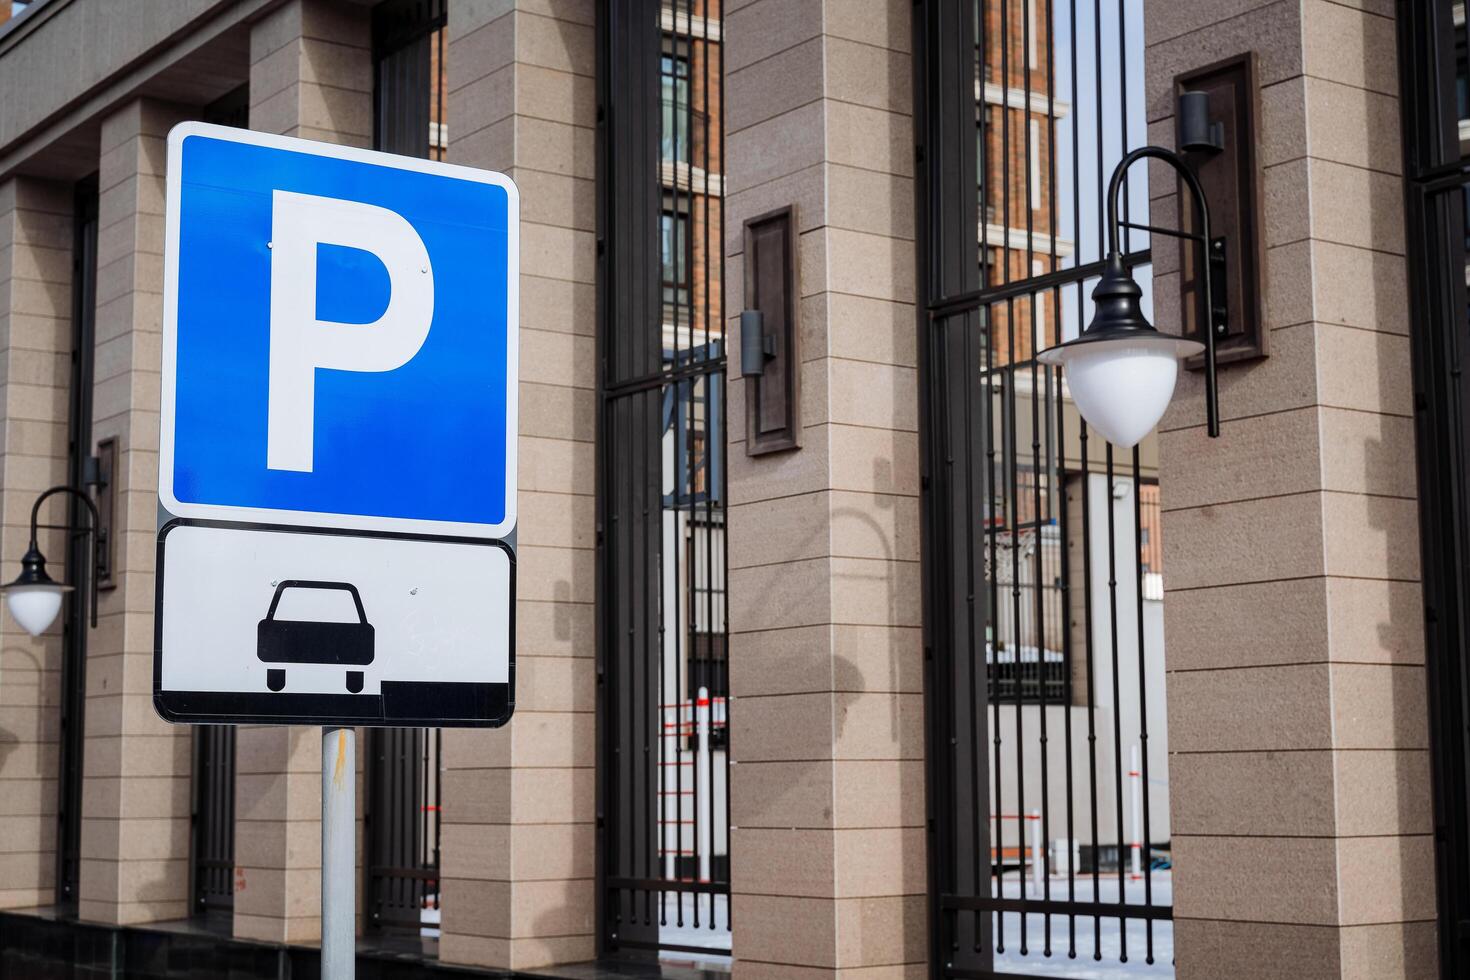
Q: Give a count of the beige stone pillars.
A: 6